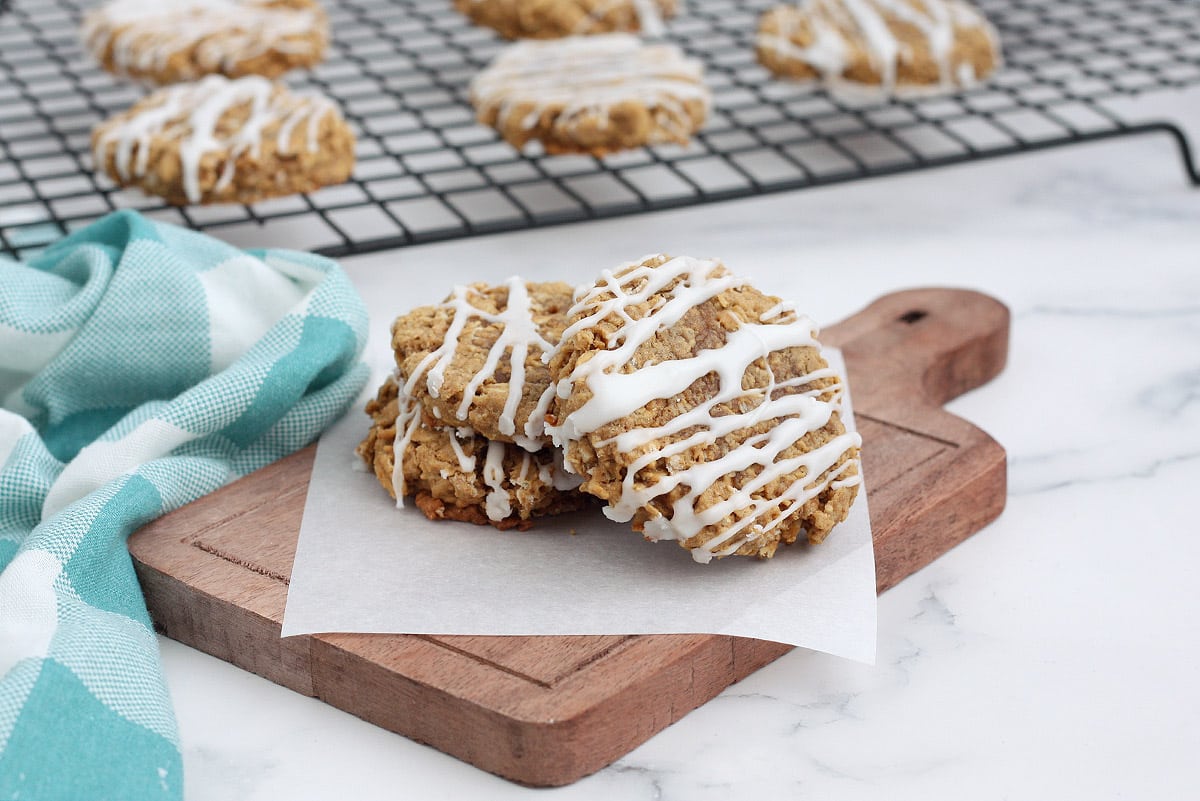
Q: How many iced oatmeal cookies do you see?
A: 8